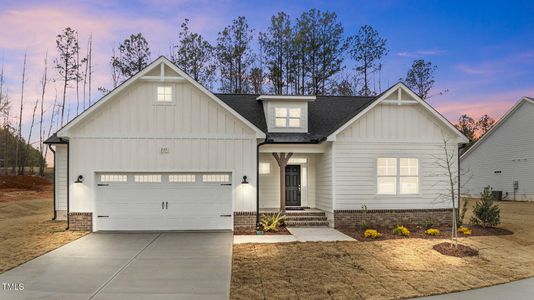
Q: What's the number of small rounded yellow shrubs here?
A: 4